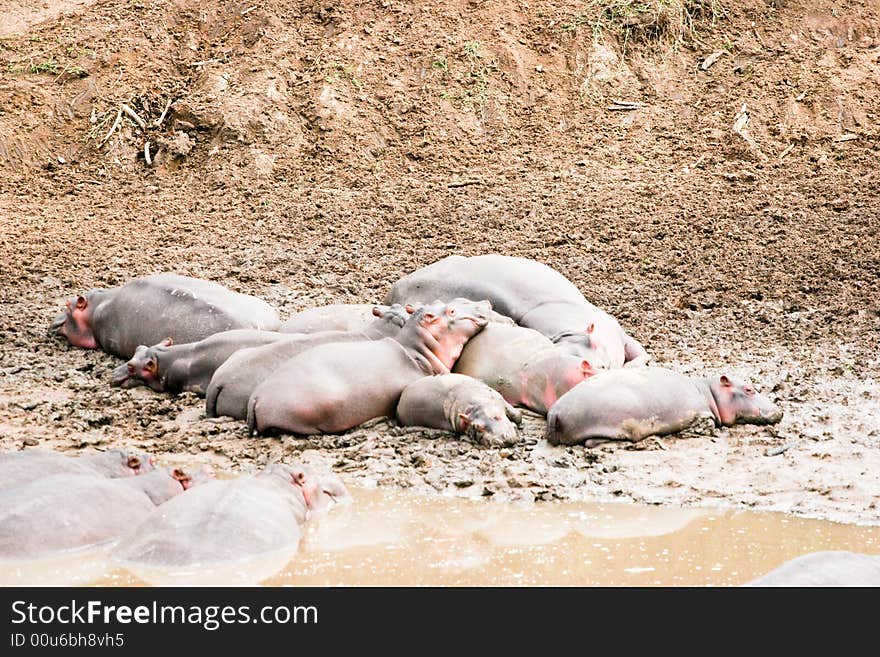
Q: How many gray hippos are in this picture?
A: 13